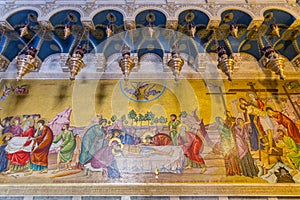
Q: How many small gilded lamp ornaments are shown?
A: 7